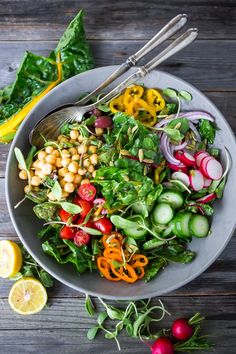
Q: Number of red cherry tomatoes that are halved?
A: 2